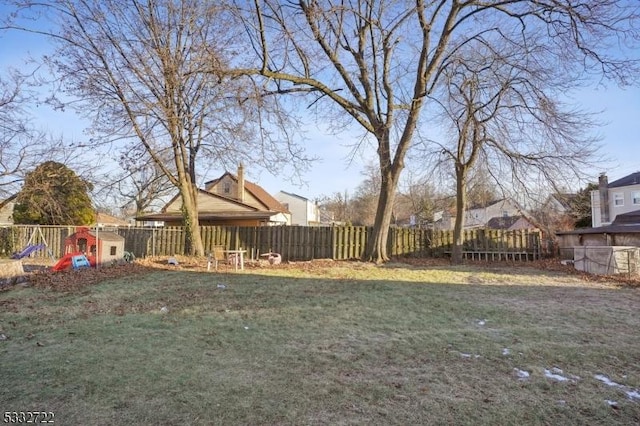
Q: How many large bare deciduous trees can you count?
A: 3